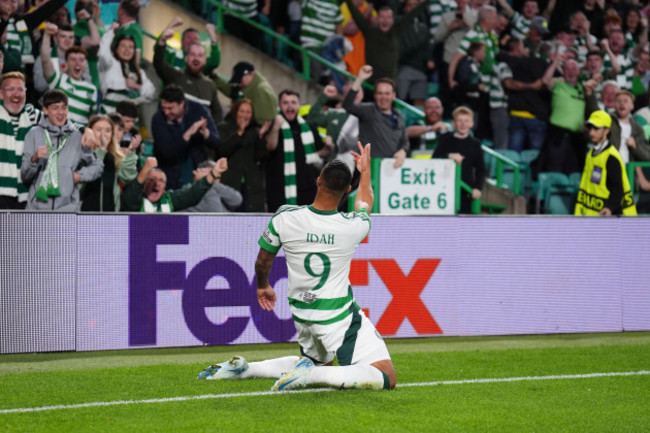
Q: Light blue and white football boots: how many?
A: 2